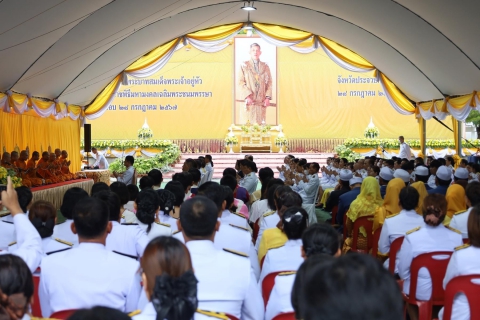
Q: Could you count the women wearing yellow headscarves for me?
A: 4